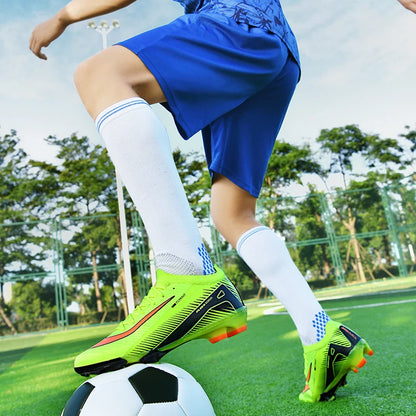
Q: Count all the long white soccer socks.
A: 2